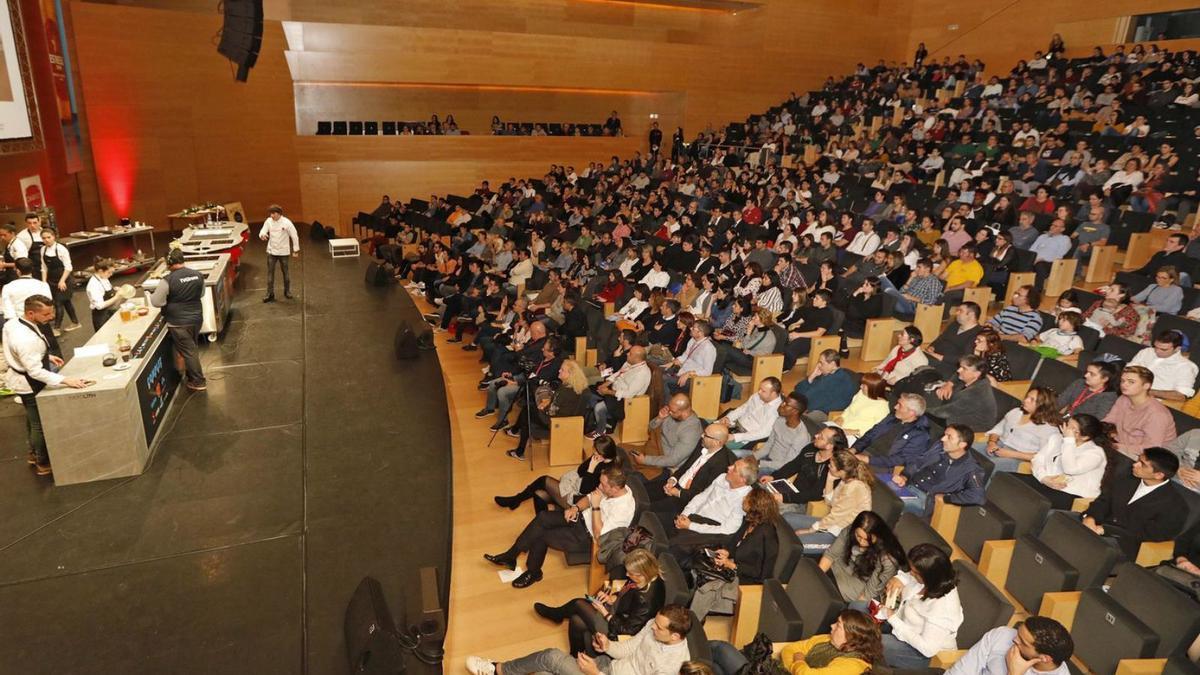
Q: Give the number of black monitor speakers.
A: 4